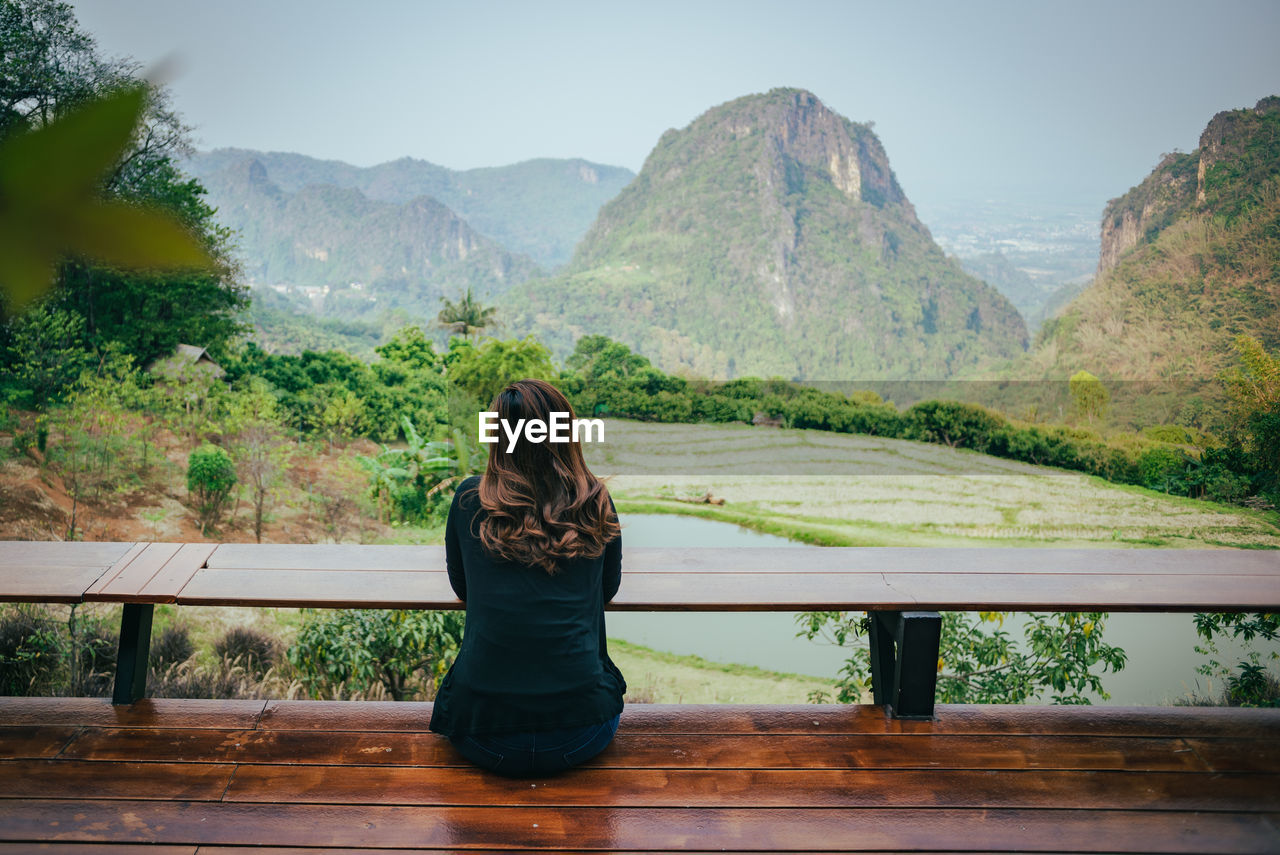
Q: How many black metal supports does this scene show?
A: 2